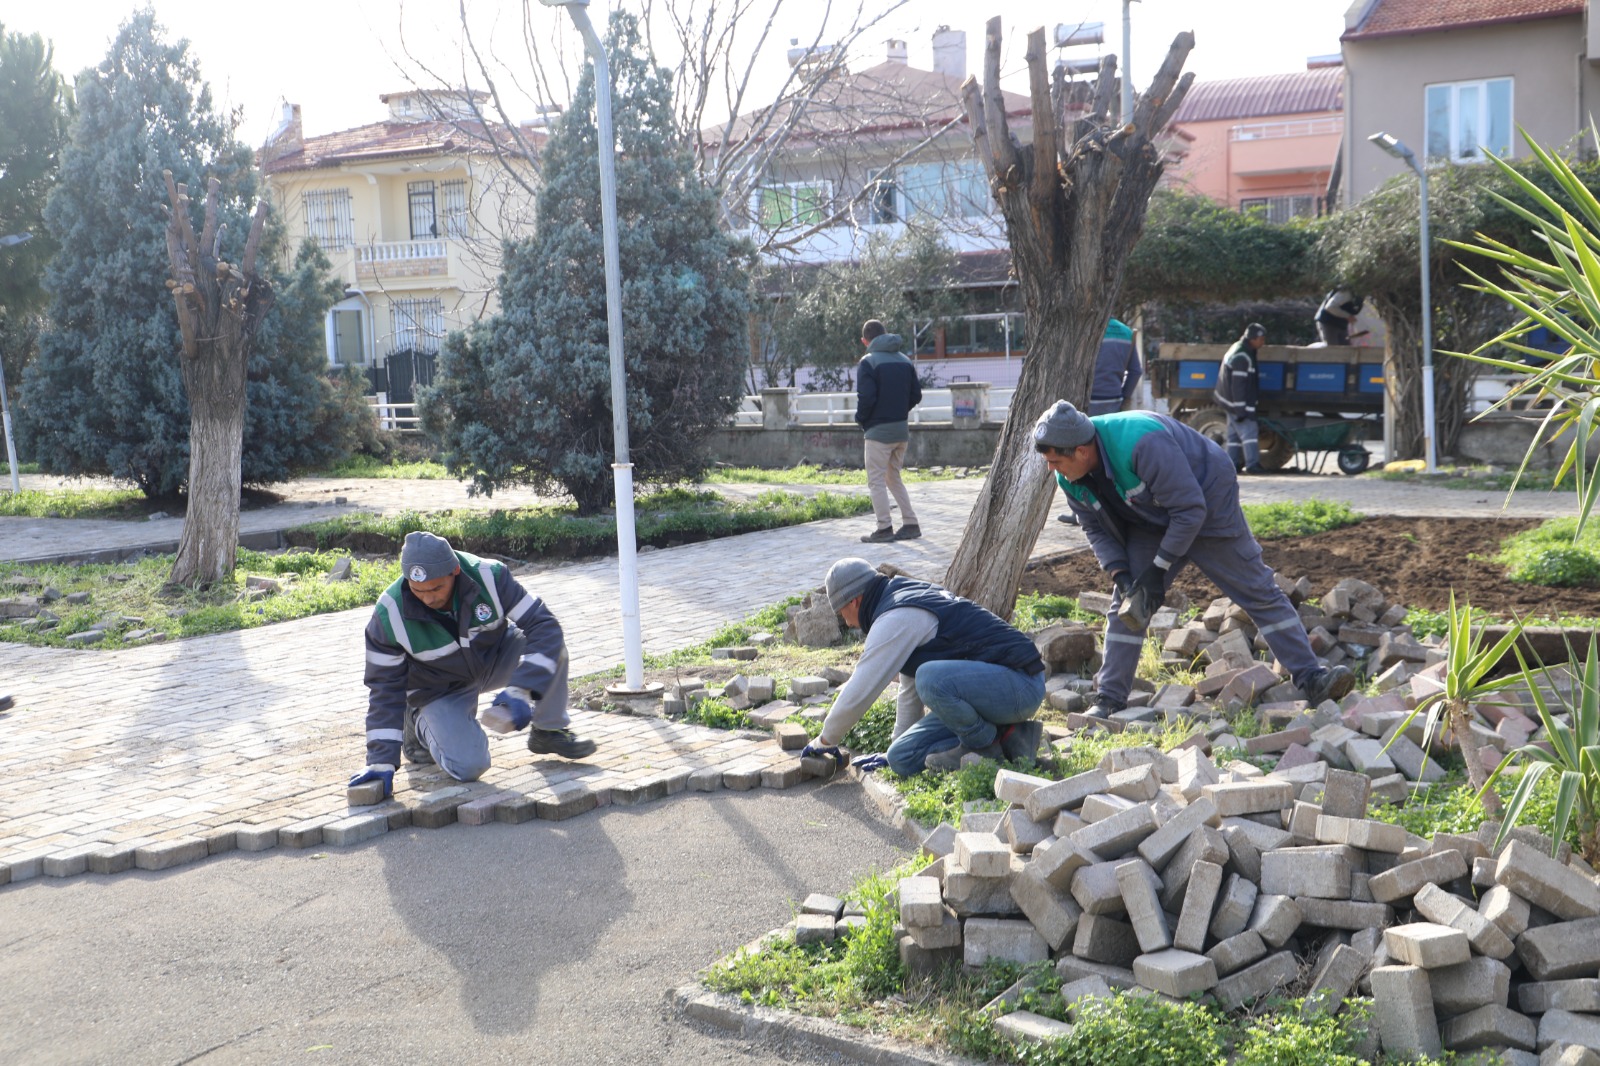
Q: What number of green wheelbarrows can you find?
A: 1